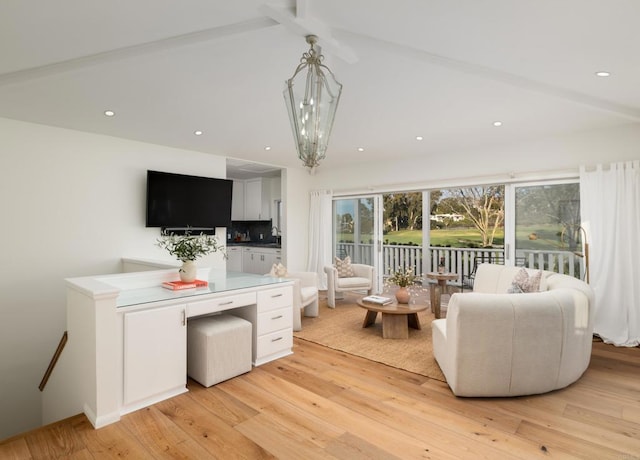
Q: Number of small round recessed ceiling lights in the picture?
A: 7